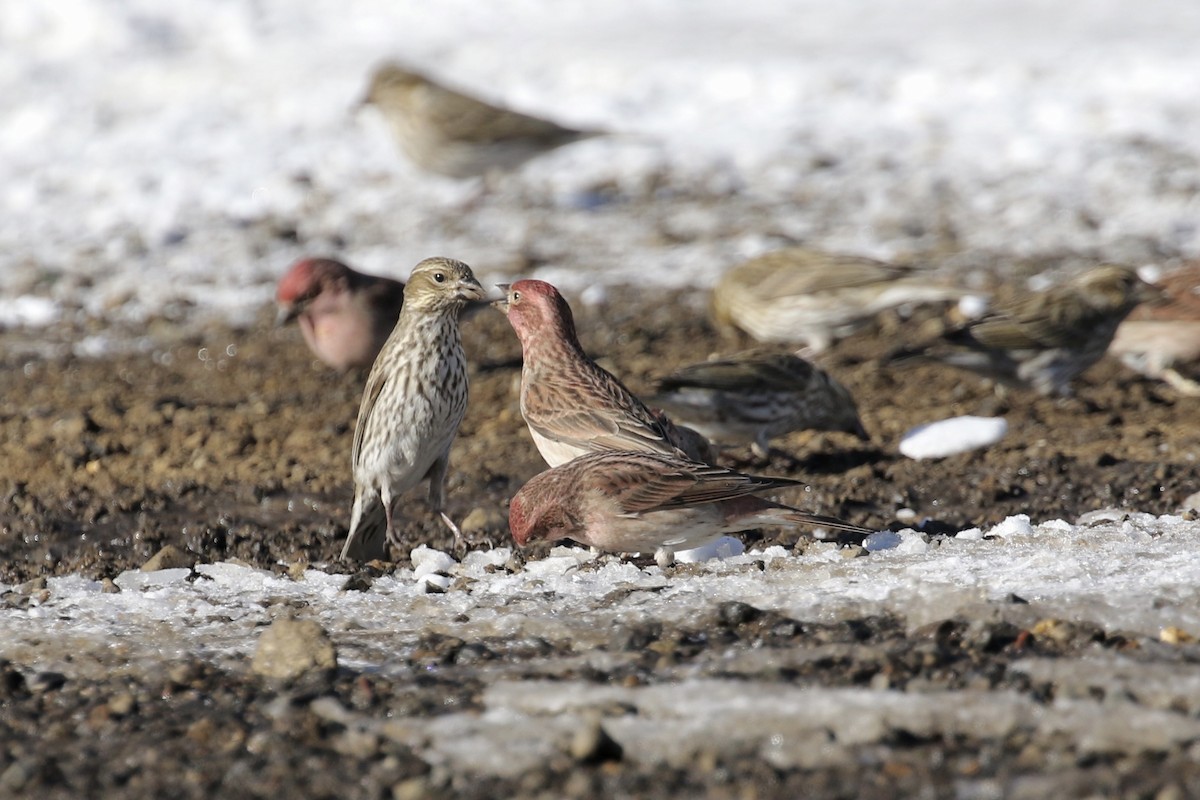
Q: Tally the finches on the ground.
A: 9